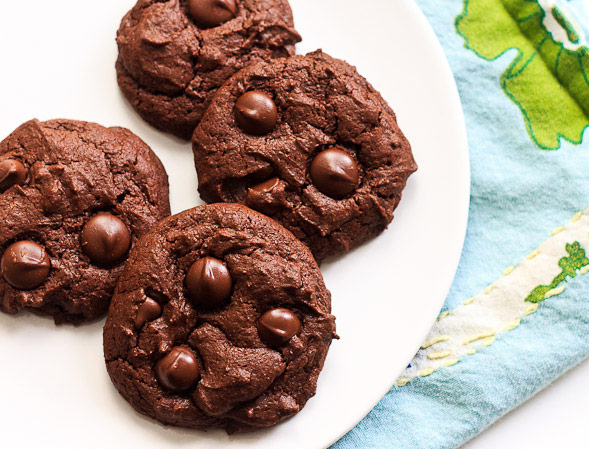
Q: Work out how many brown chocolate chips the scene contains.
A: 11